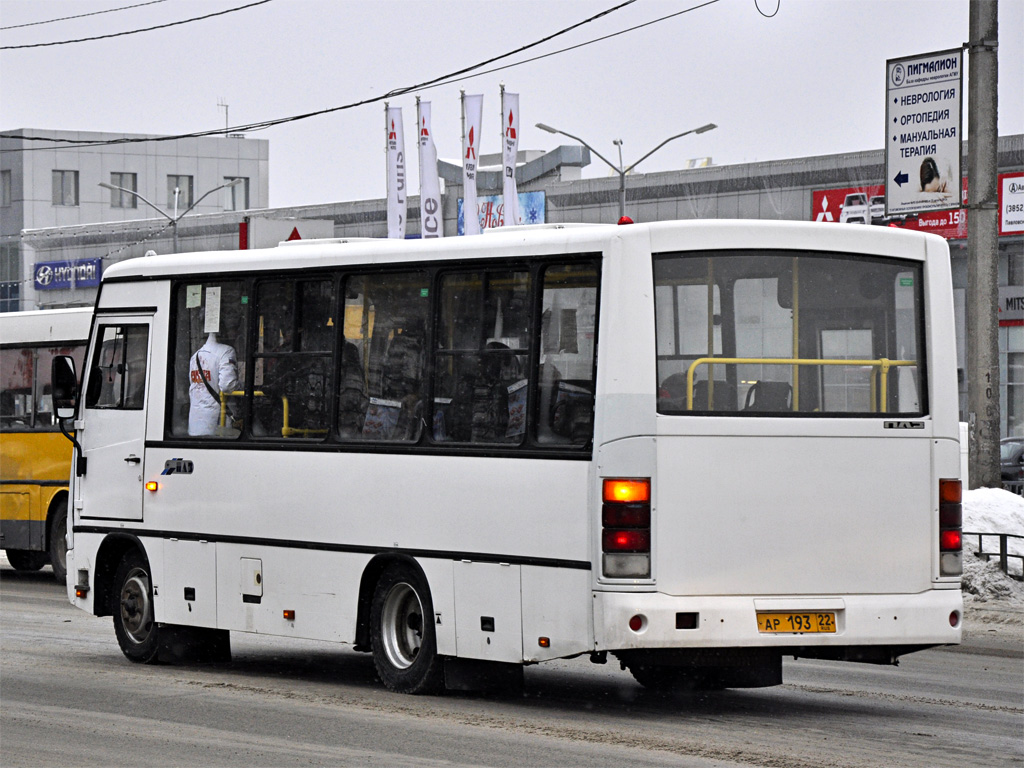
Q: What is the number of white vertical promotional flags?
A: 4